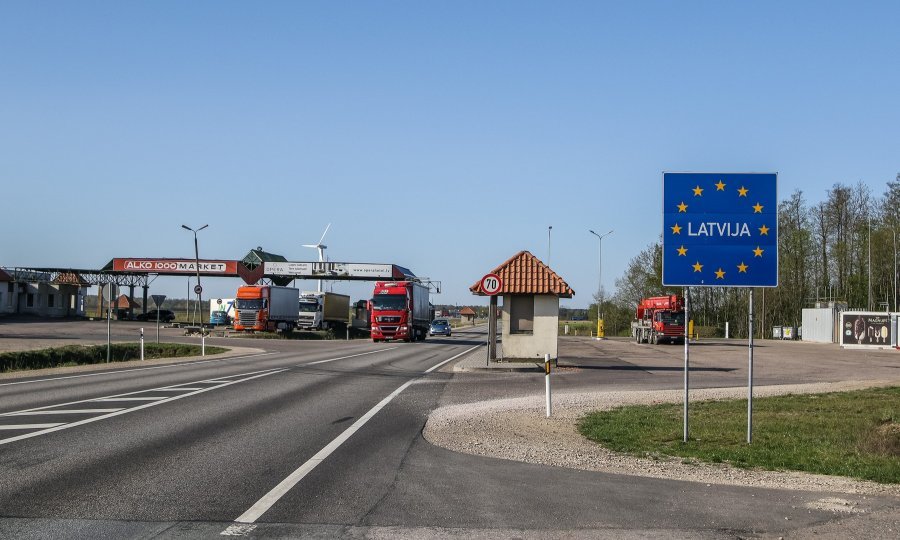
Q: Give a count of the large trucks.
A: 4